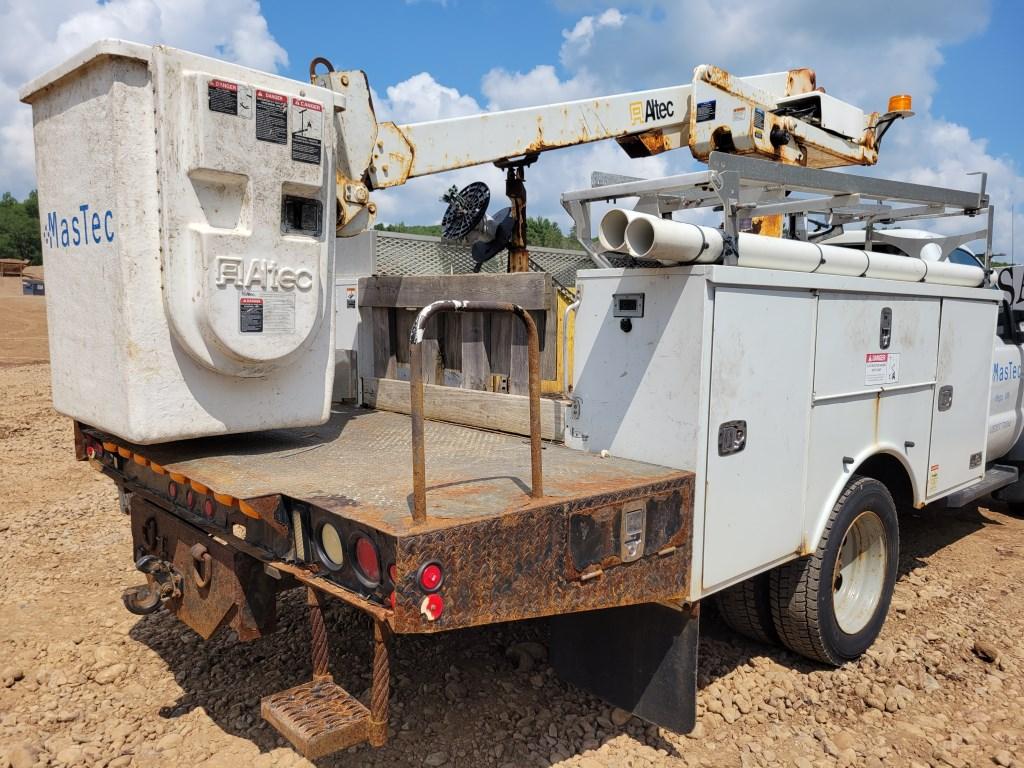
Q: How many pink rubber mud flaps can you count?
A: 0